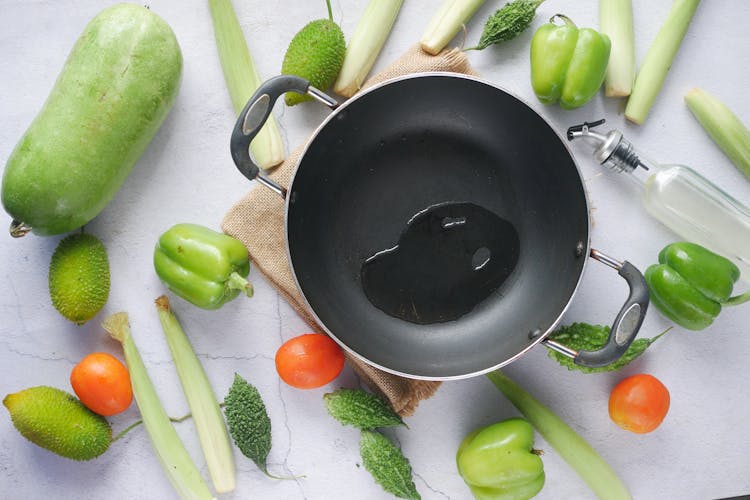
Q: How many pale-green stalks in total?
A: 9